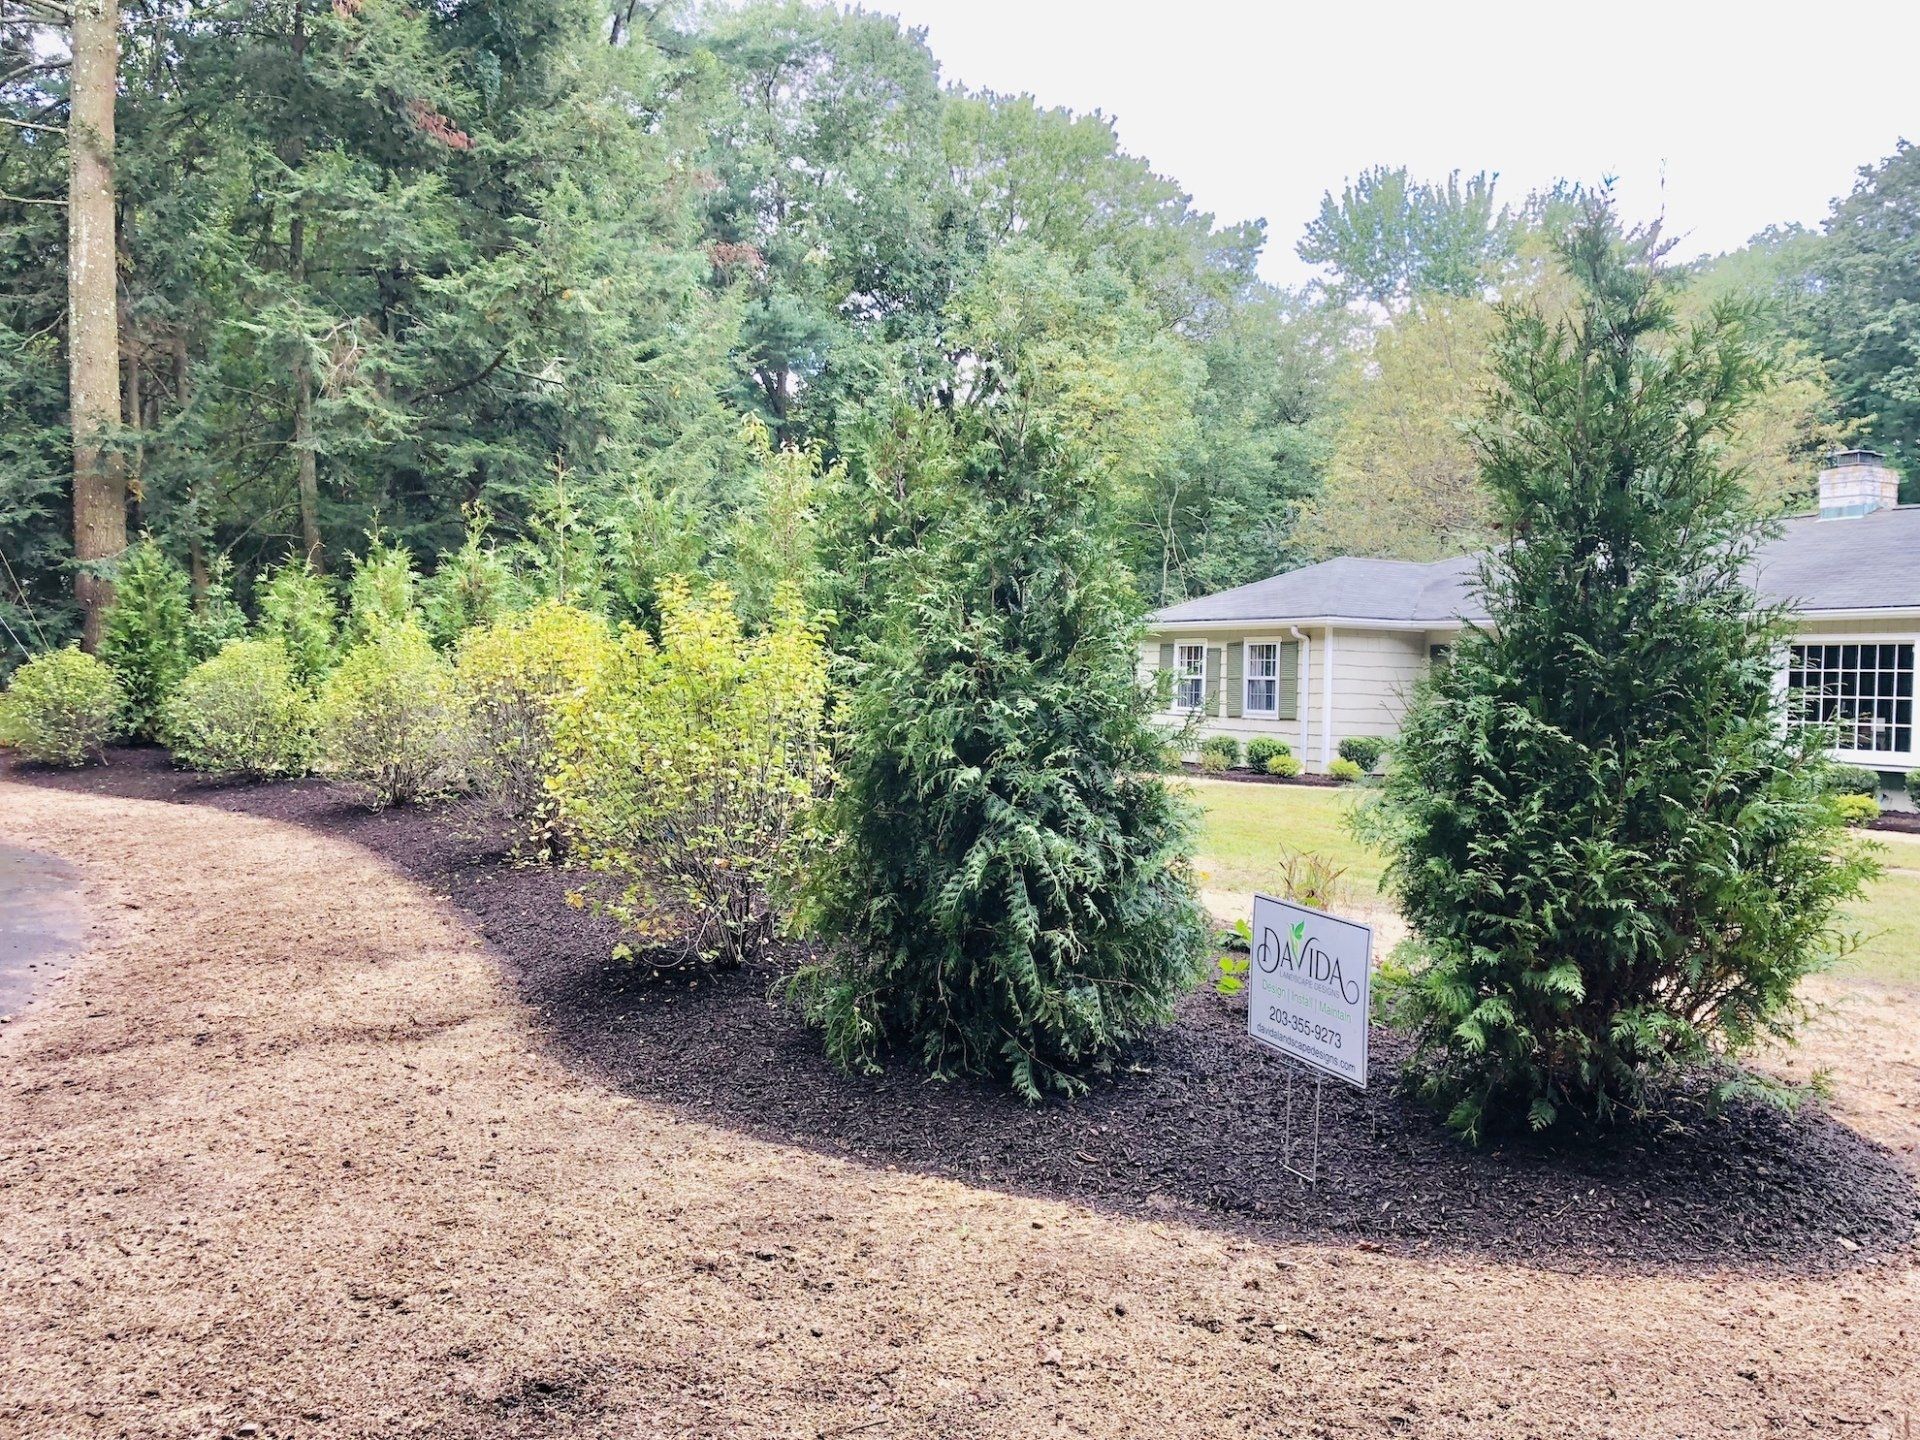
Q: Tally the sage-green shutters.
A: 4